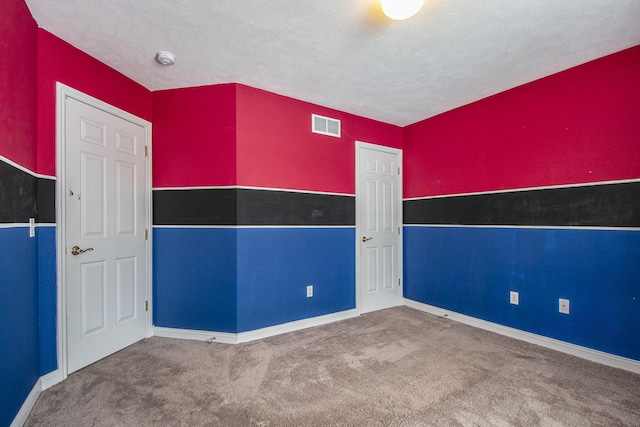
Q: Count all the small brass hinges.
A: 6